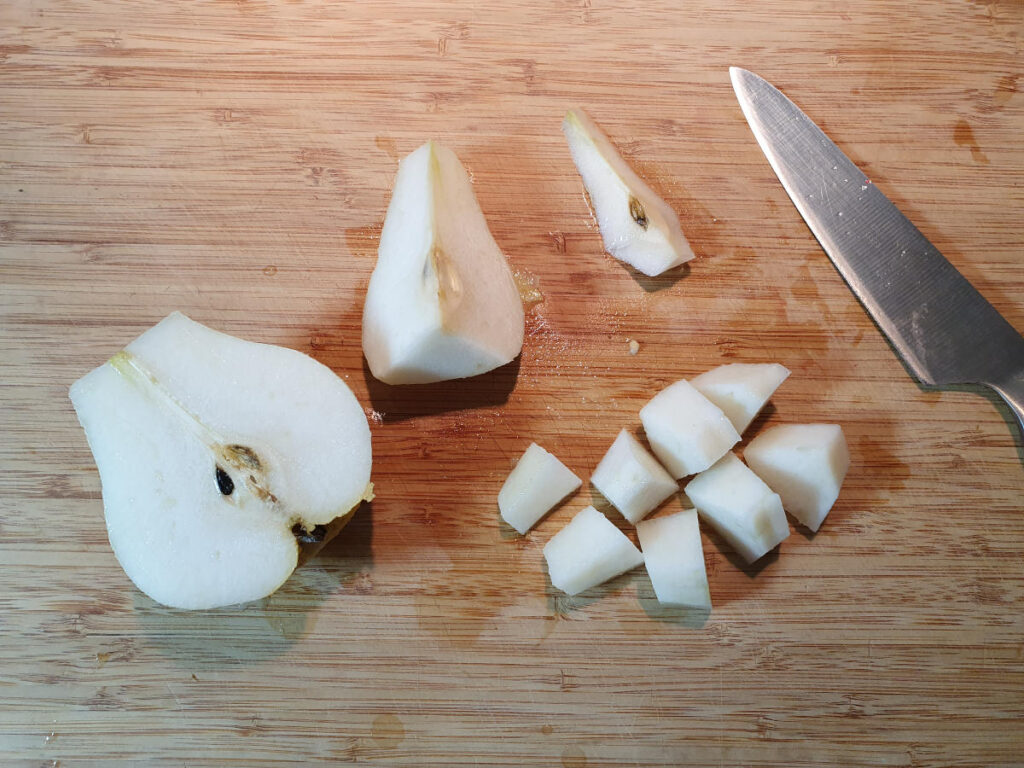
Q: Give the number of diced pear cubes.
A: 8